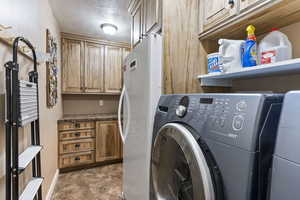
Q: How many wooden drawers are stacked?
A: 4